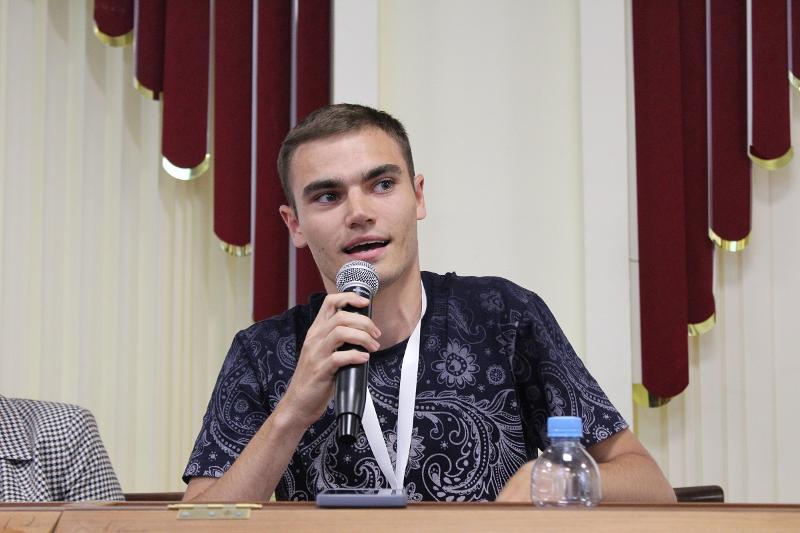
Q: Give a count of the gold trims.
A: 9